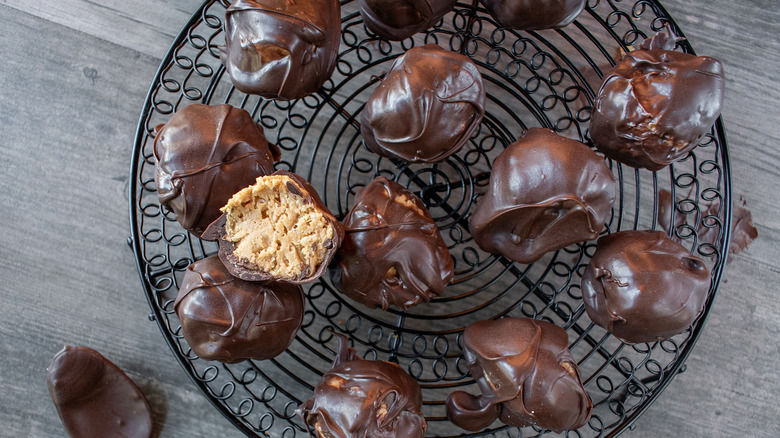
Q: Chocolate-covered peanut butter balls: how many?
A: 13